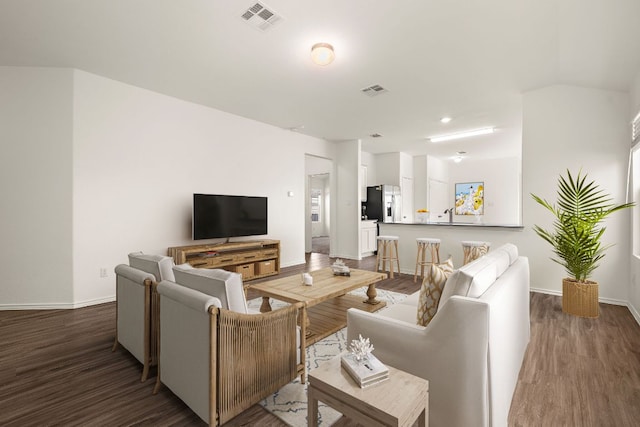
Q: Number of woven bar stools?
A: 3